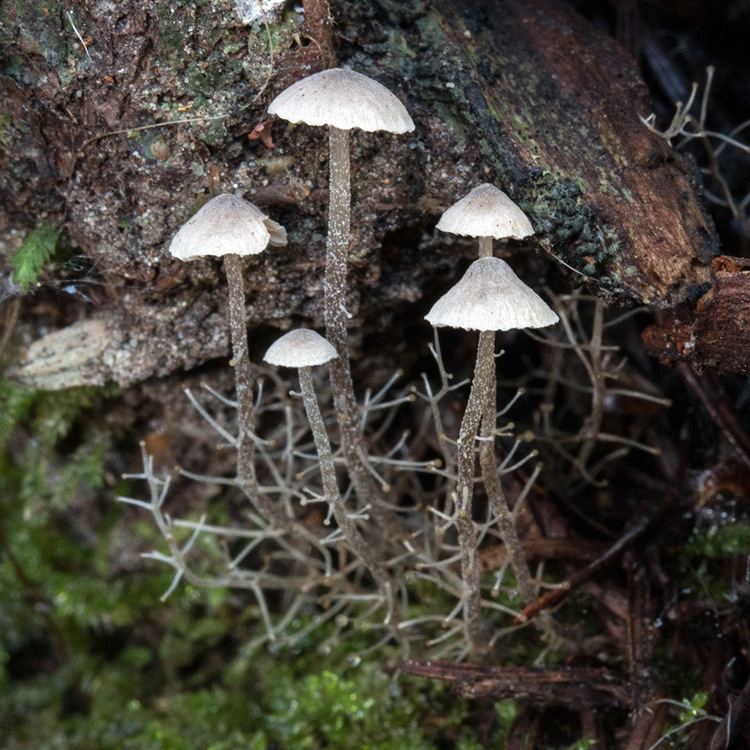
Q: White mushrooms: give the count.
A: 5